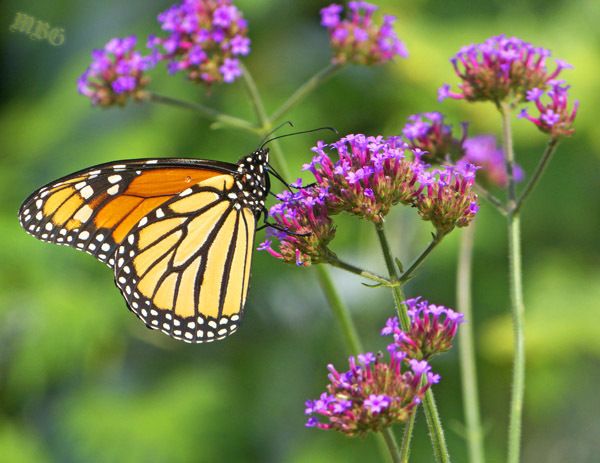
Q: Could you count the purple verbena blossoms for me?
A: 12